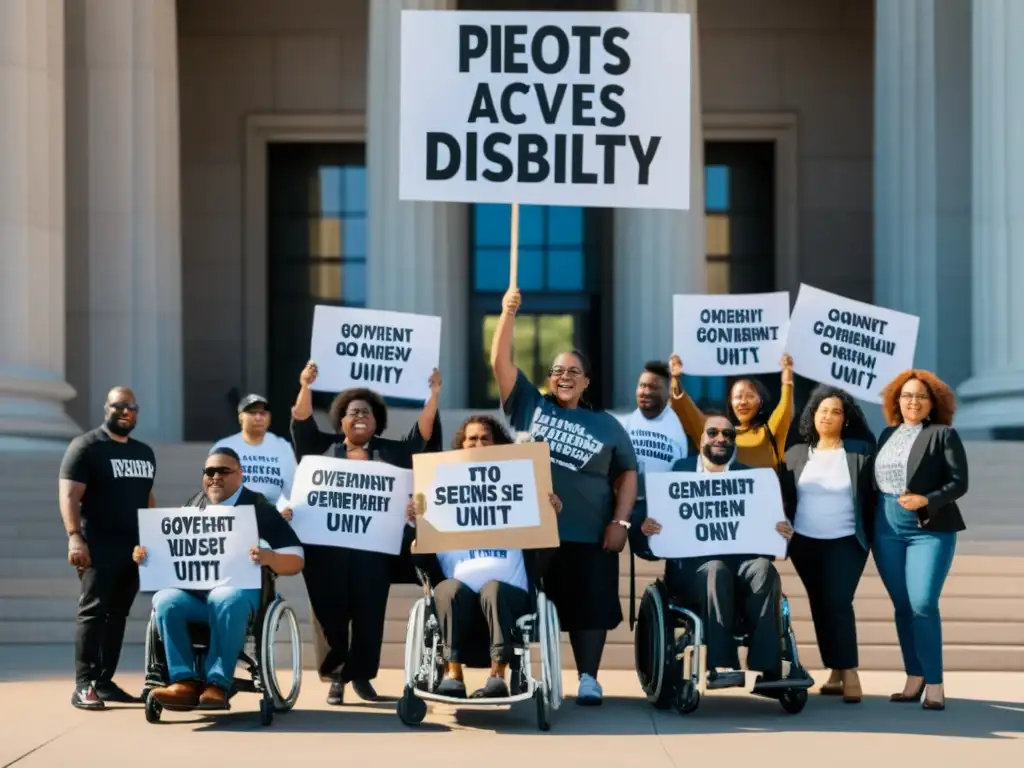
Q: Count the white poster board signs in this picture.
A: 7